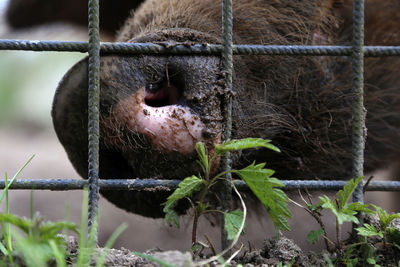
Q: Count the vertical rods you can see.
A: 3